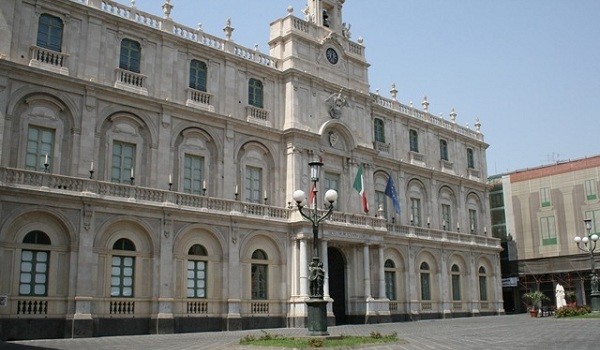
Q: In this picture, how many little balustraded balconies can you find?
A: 8